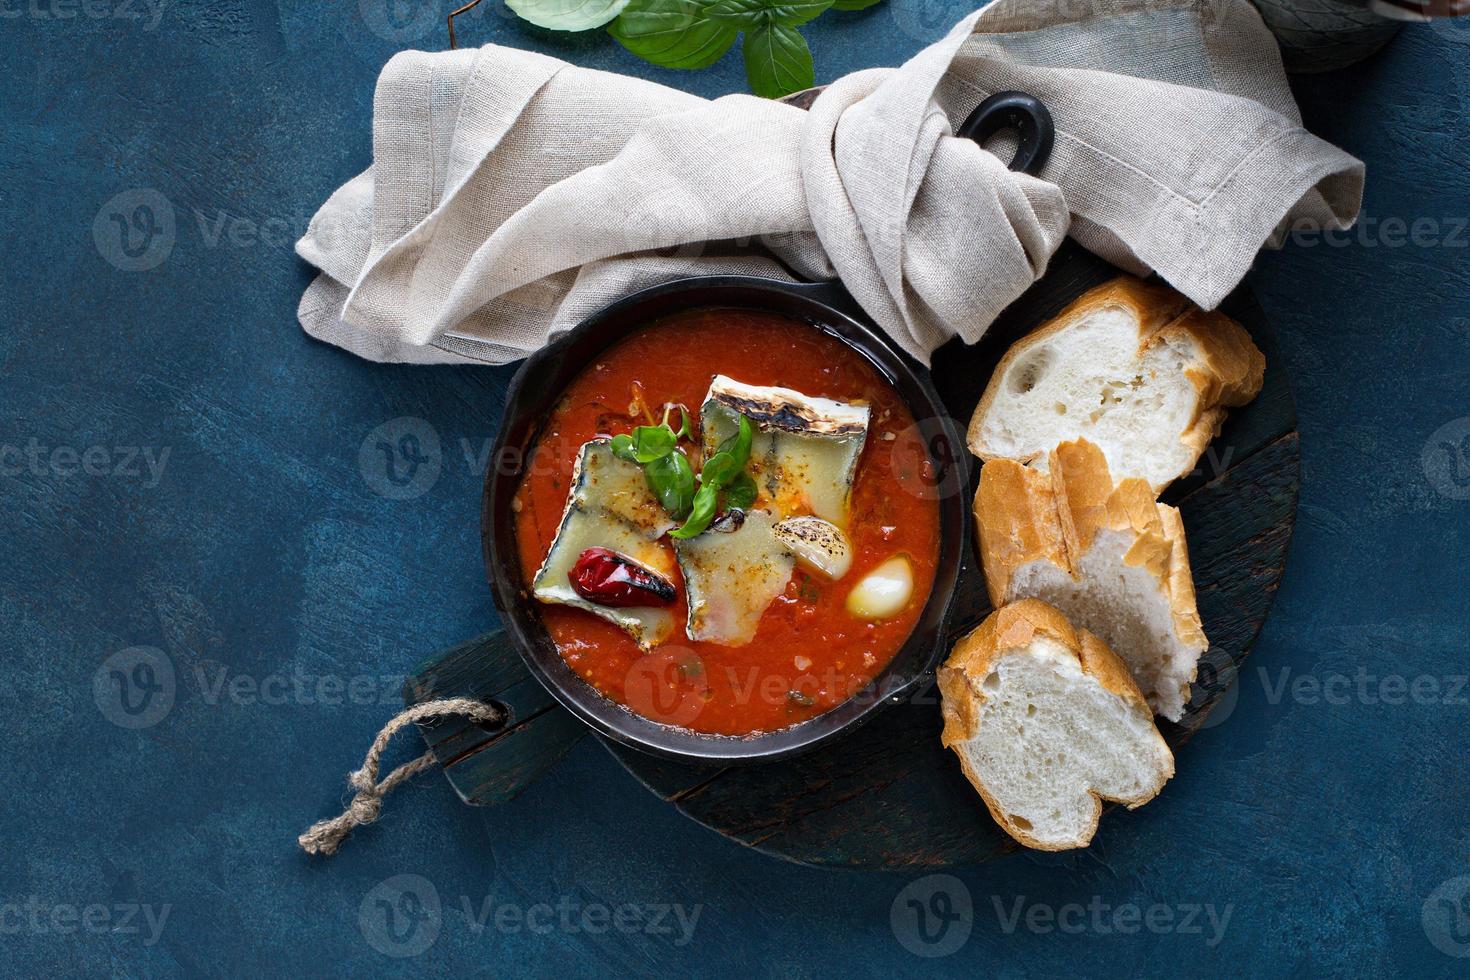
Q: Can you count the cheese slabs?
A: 3